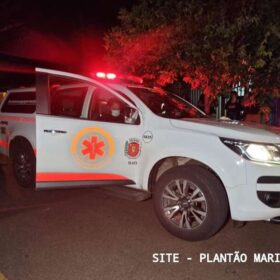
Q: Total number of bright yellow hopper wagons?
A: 0